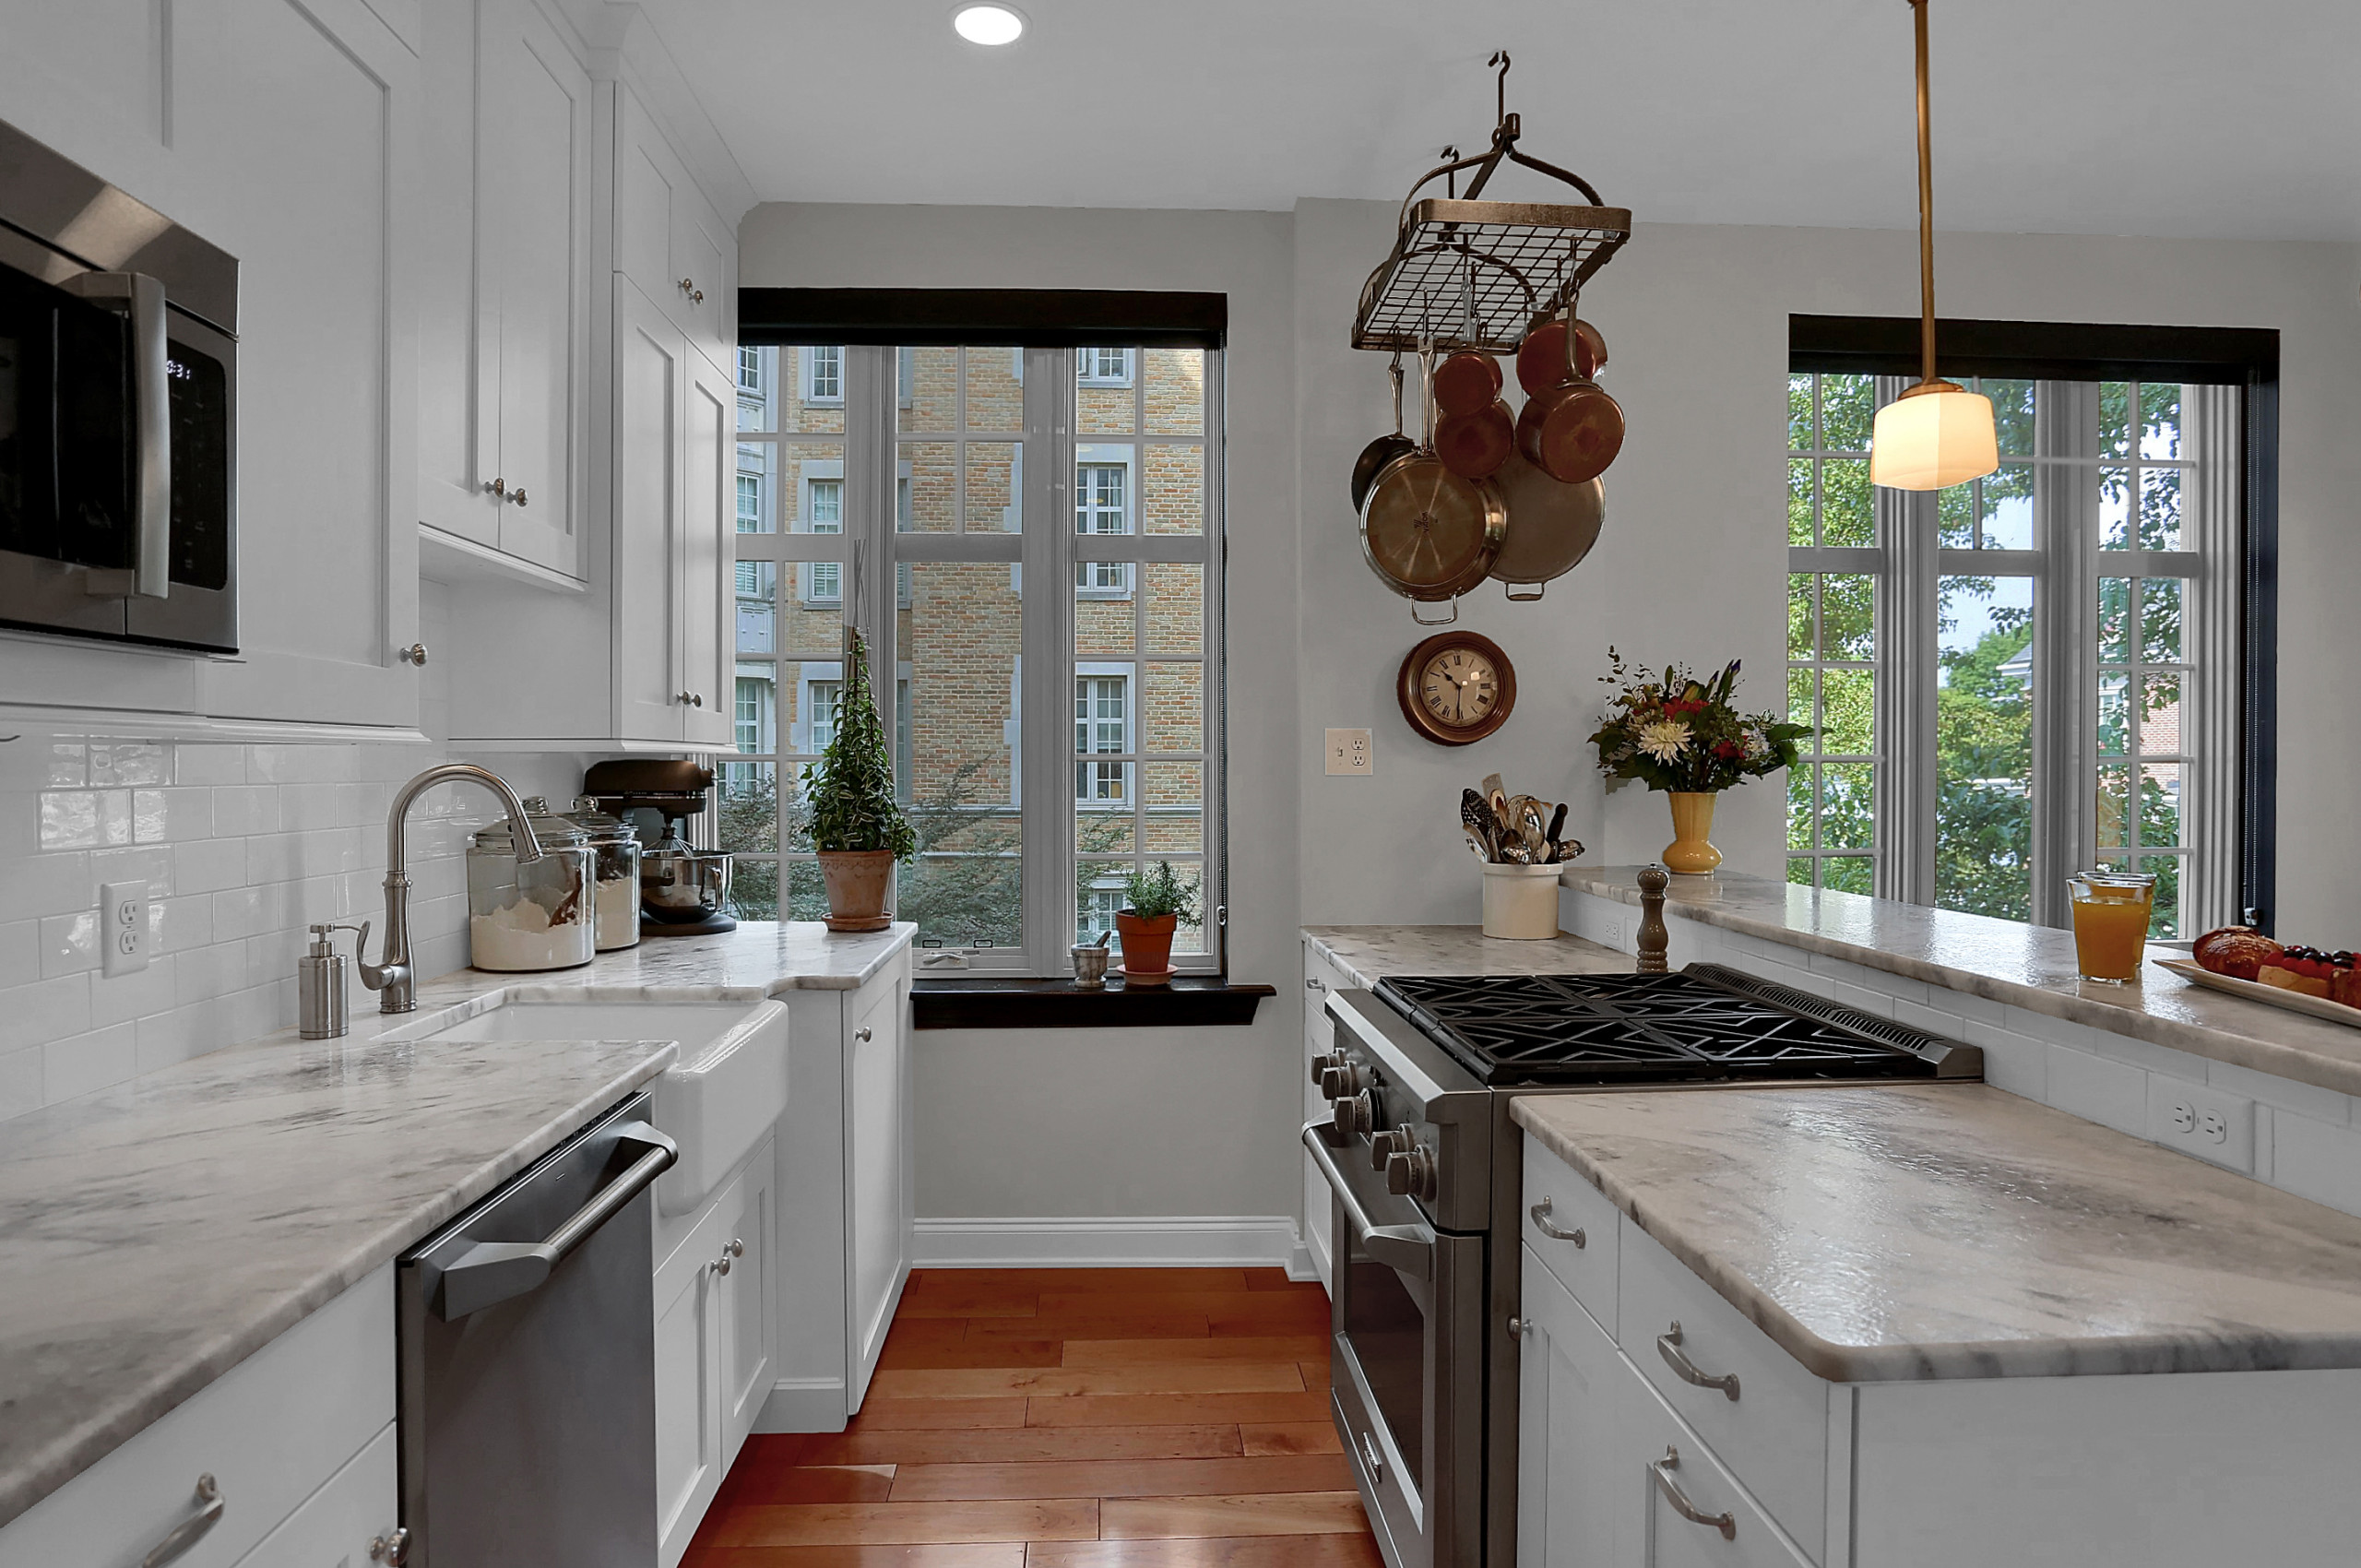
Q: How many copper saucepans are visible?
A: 4